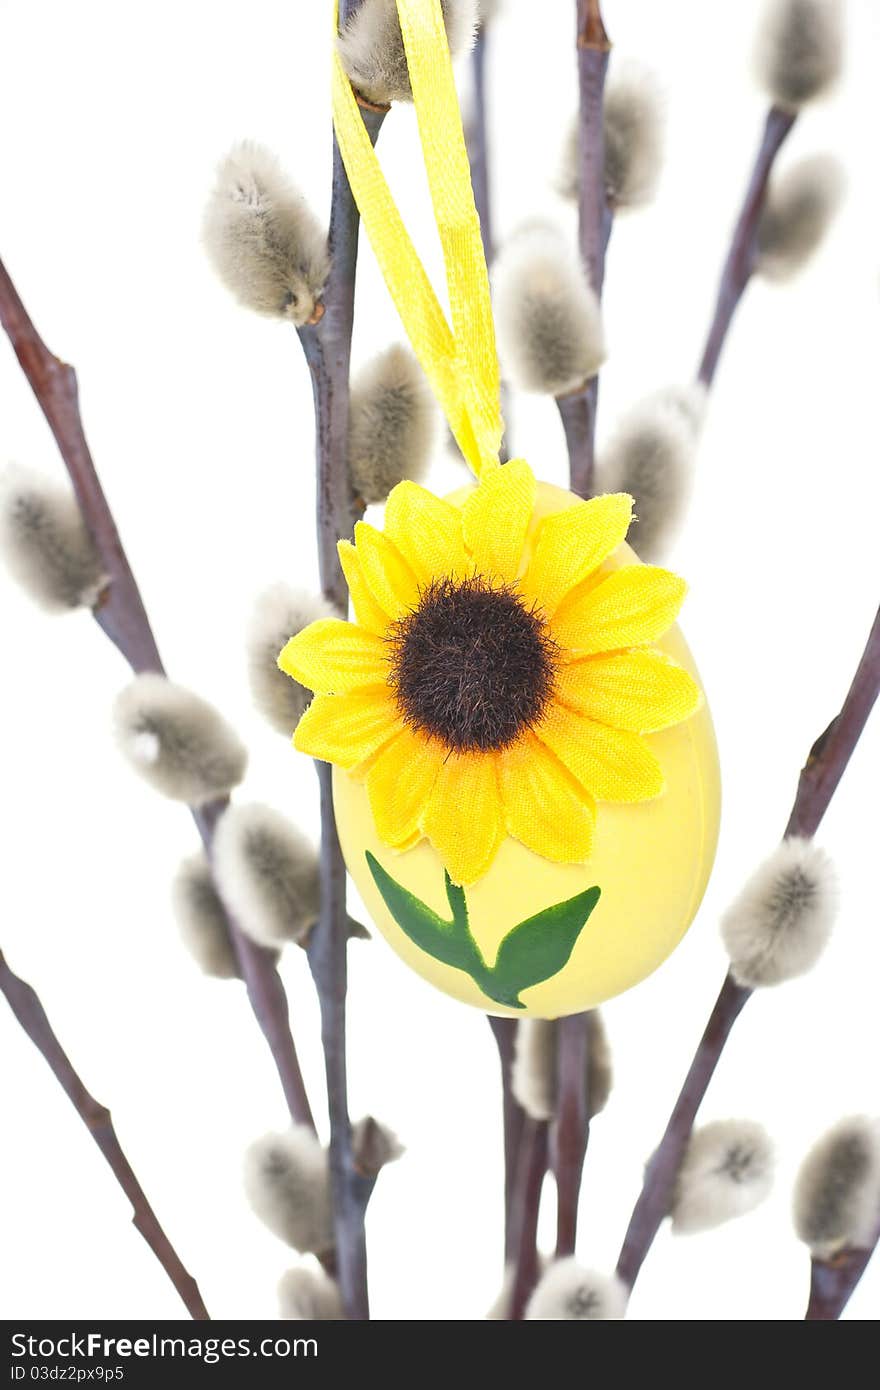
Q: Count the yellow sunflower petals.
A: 13